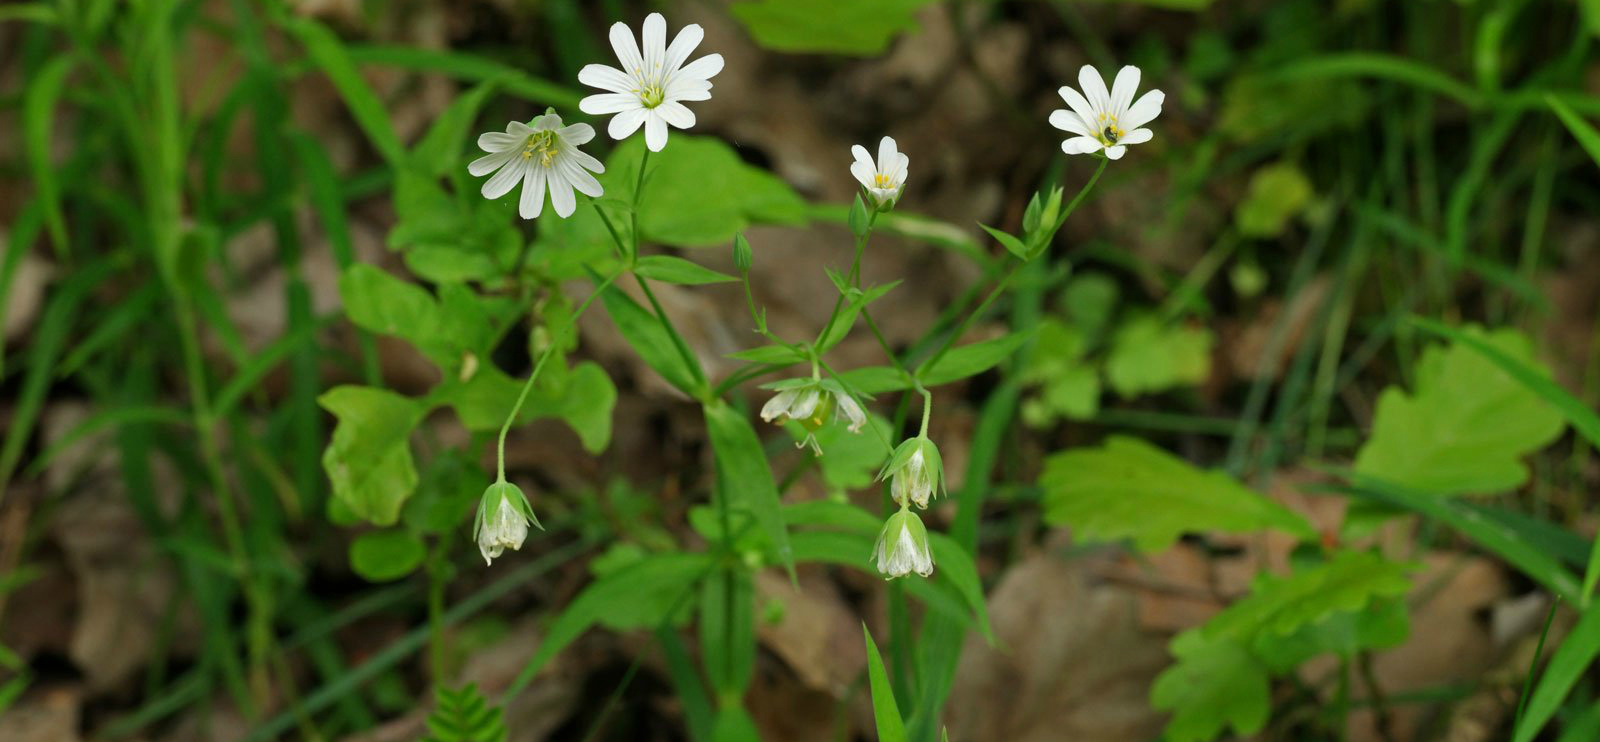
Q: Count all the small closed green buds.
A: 4